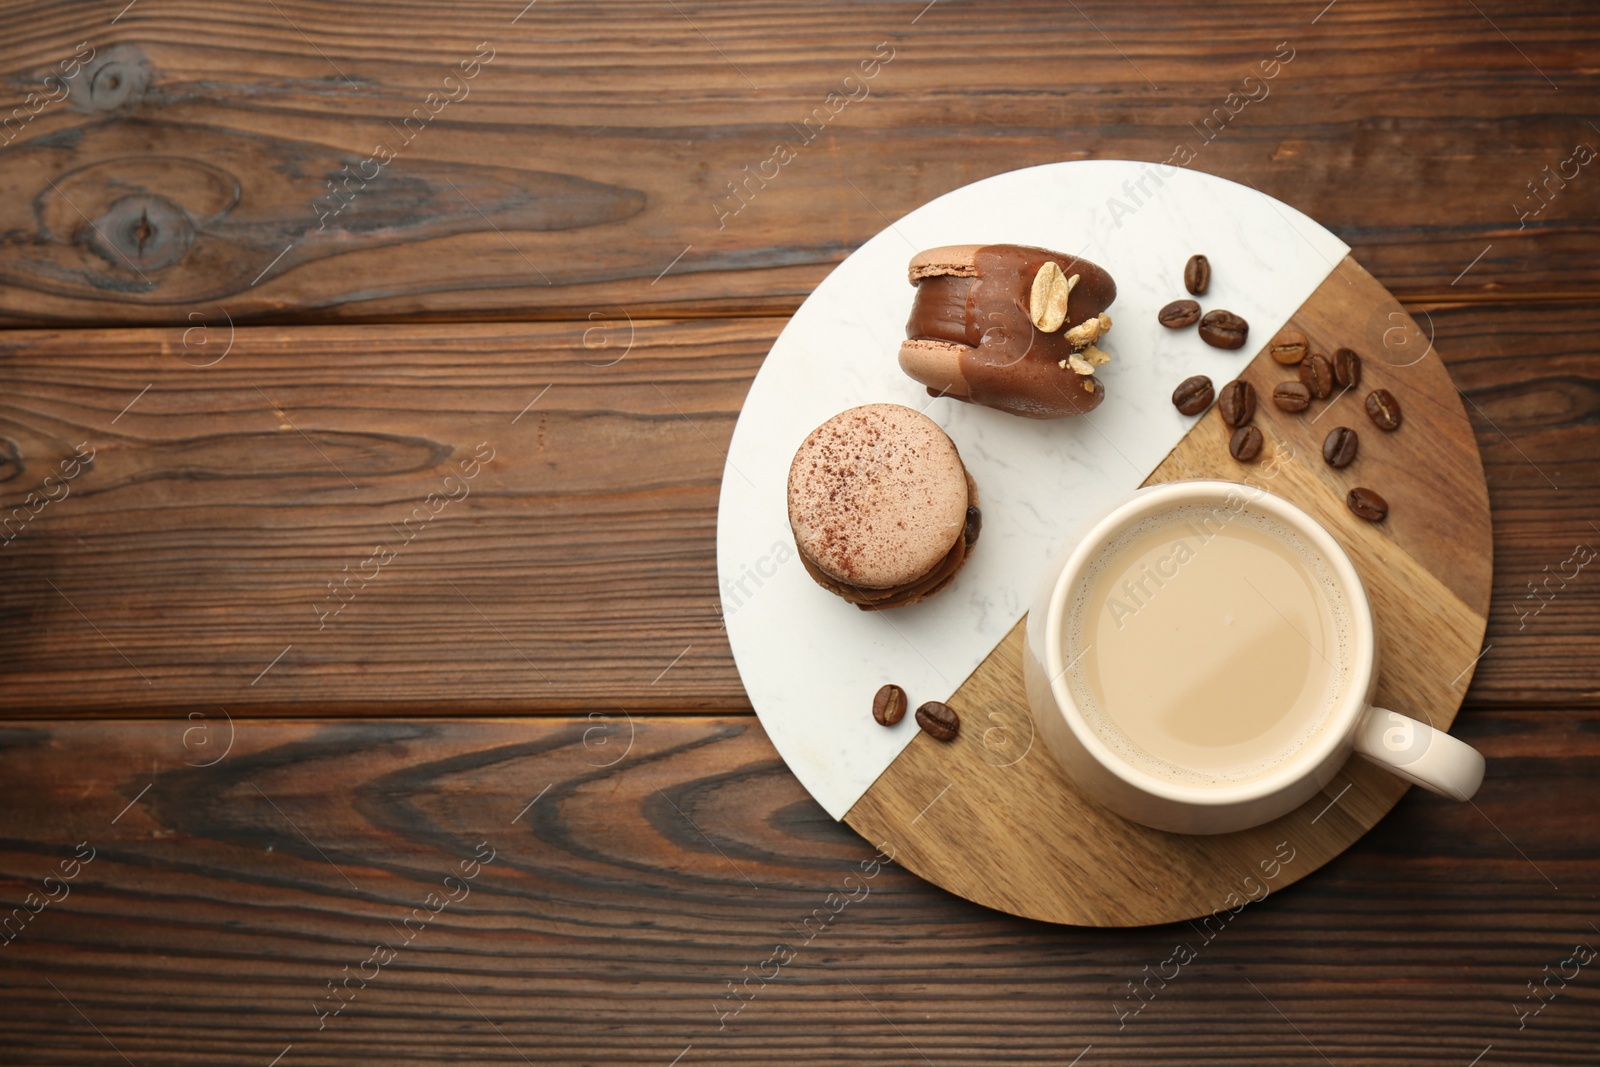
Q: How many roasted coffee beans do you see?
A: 15